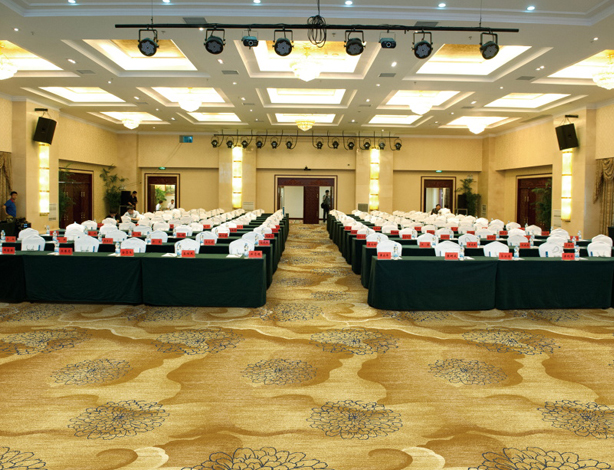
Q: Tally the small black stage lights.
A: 12